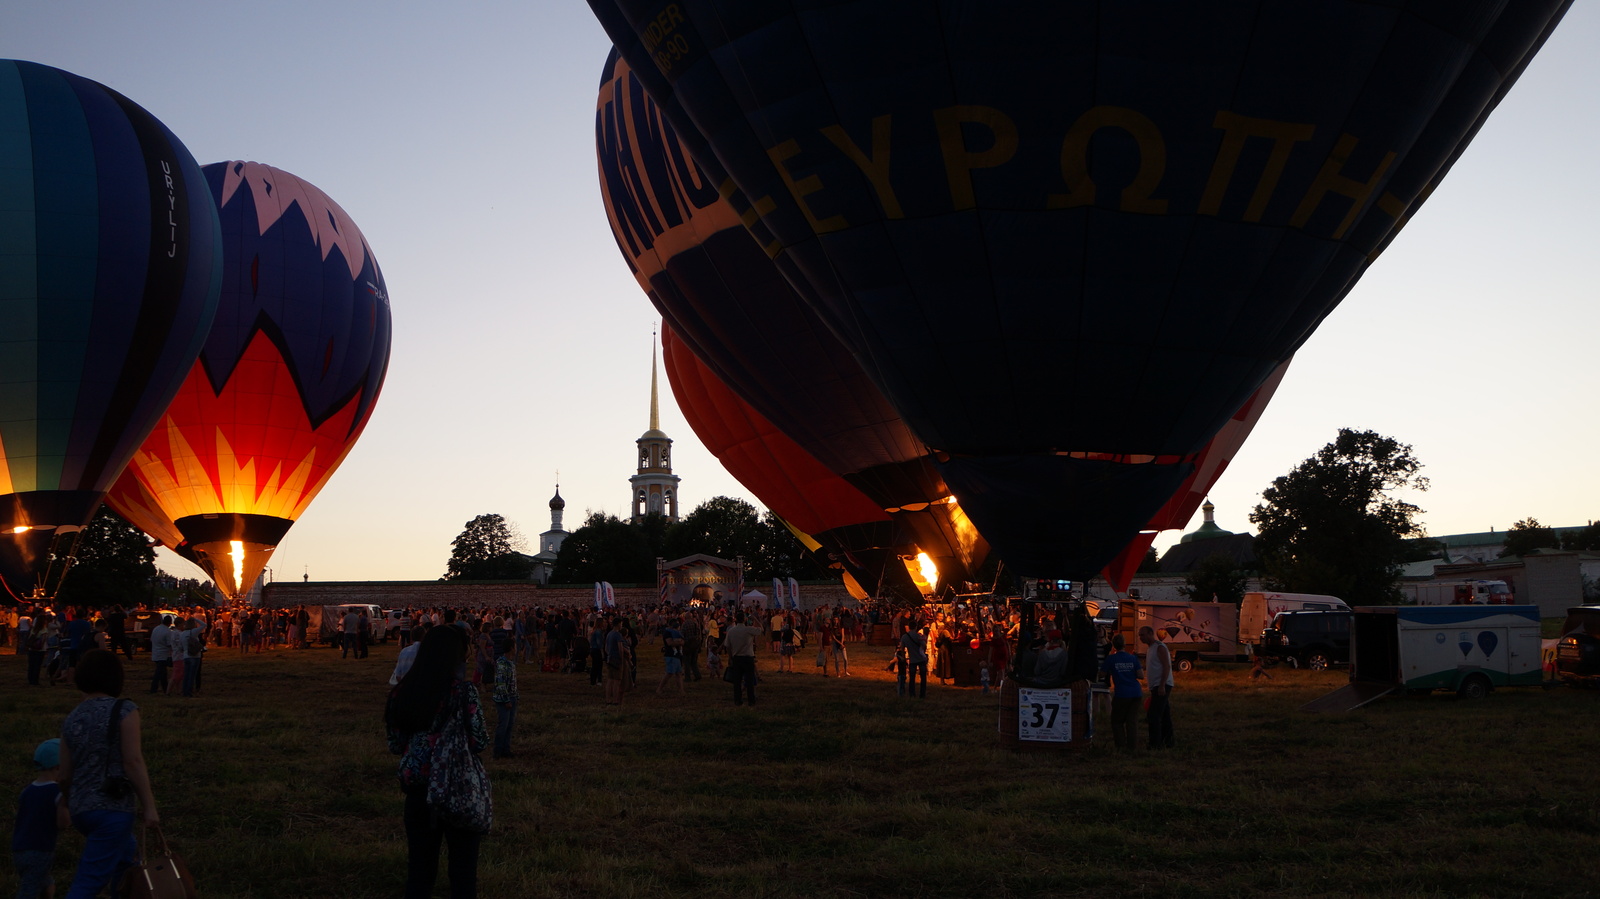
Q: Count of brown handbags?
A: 1